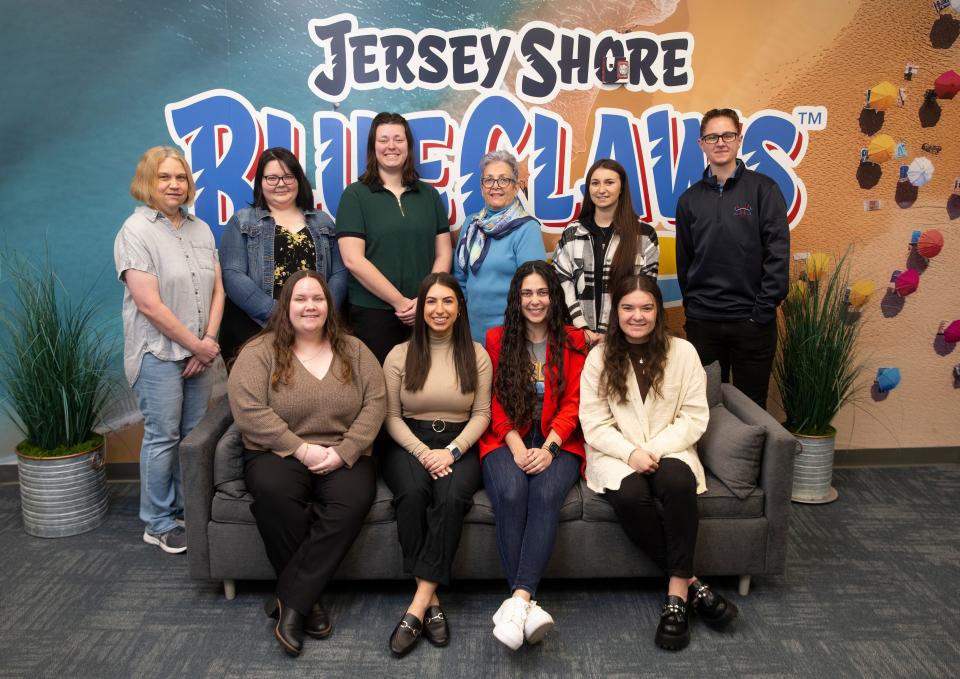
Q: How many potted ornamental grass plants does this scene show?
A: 2